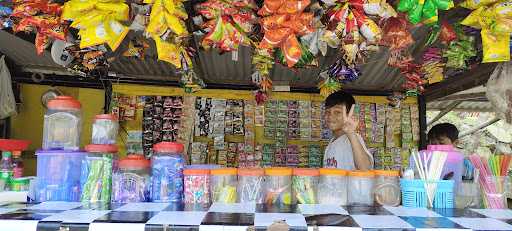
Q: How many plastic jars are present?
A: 13